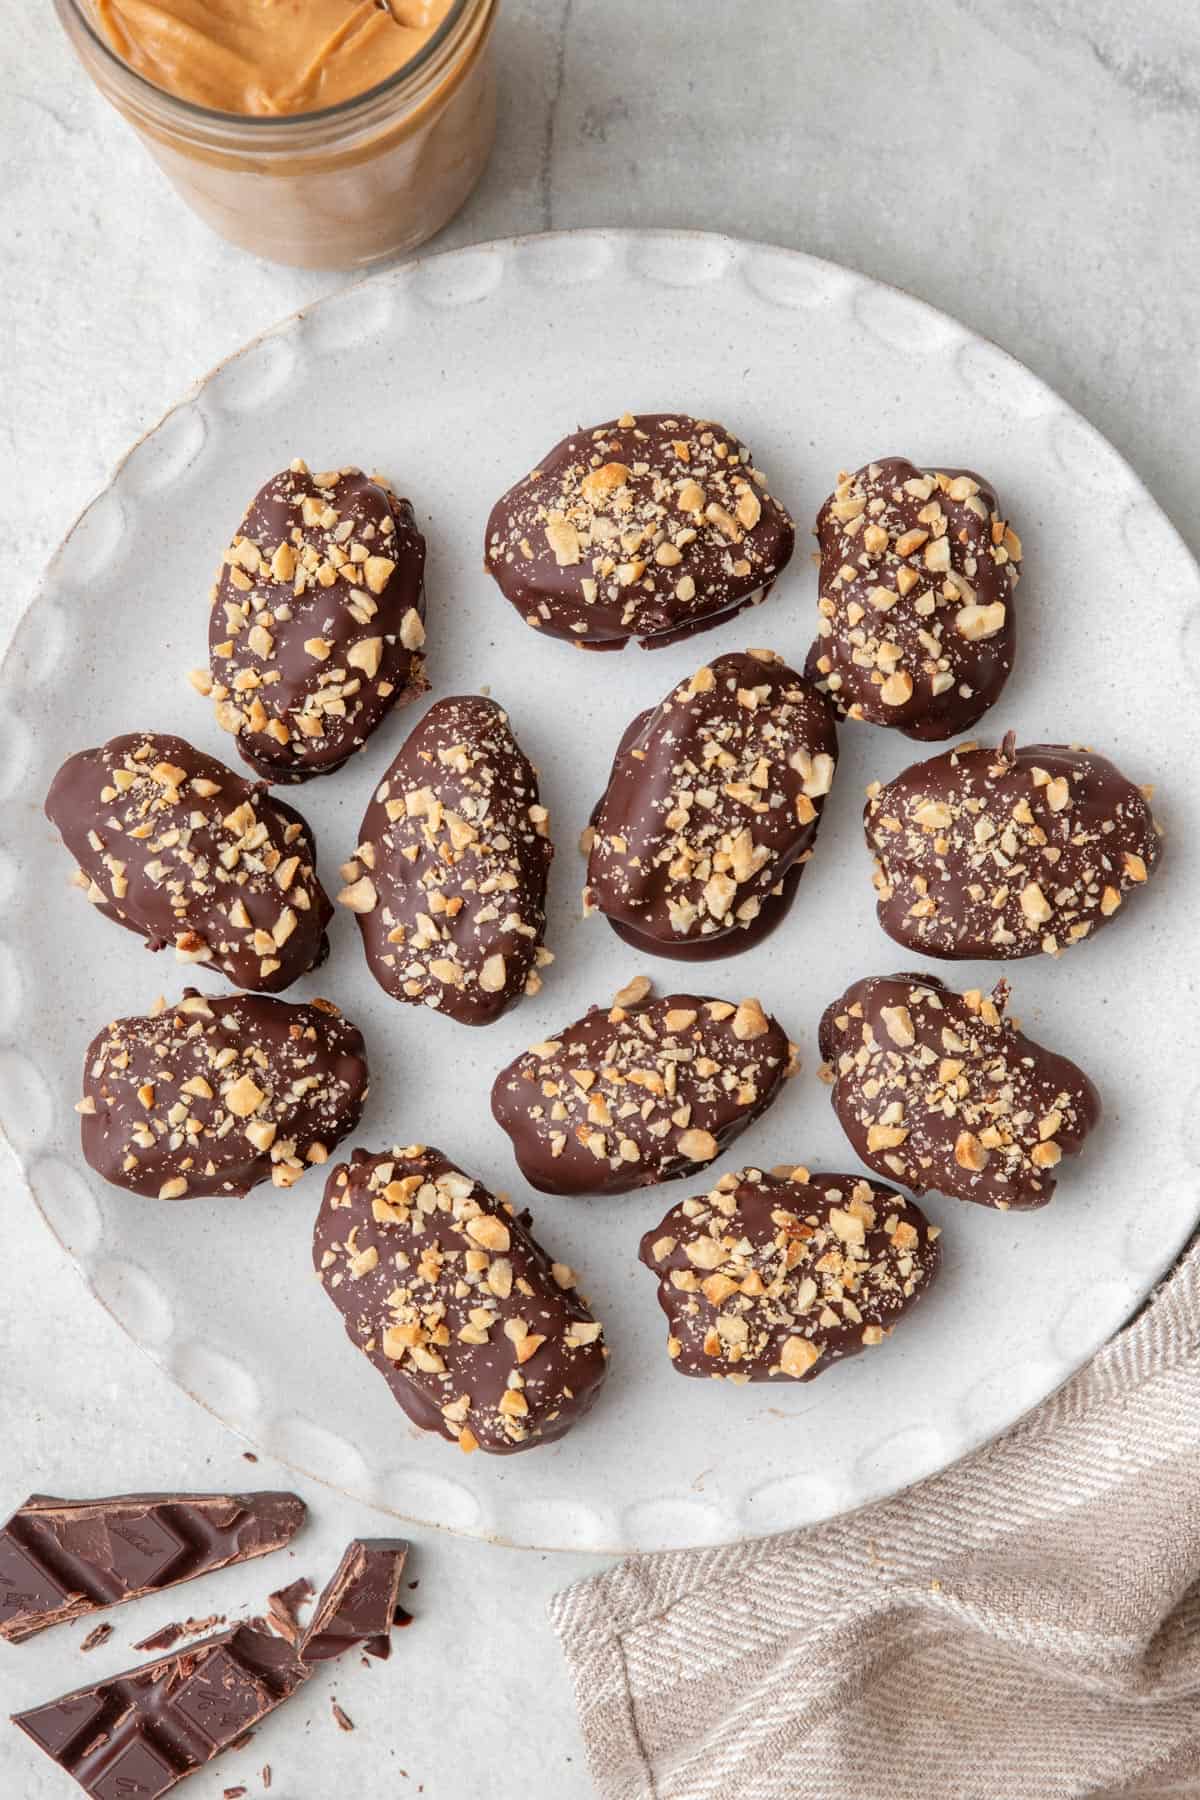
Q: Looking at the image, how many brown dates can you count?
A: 12